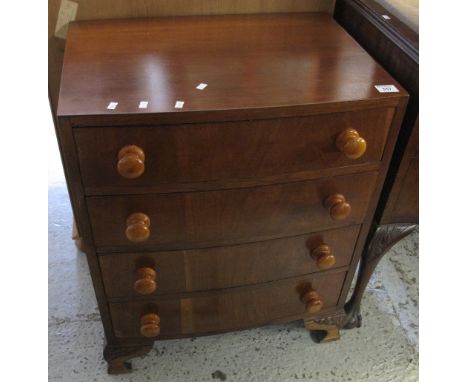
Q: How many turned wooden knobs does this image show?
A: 8